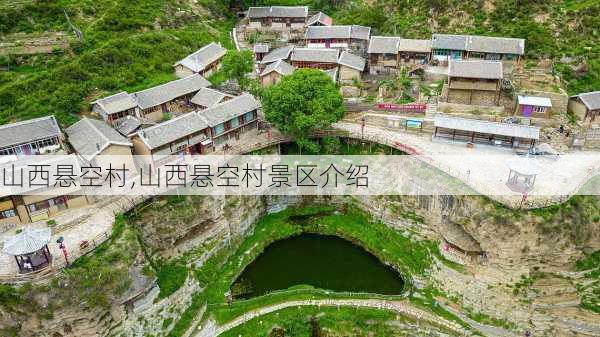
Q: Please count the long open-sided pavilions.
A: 1